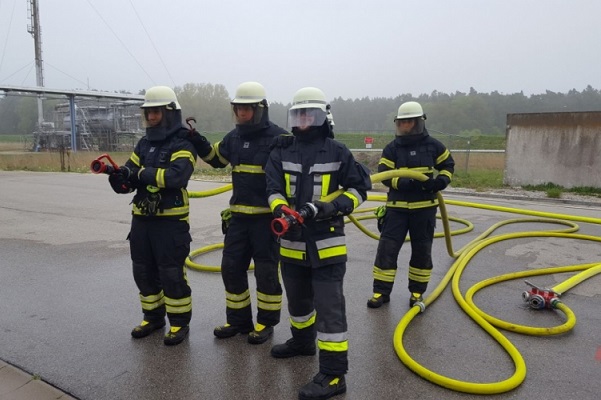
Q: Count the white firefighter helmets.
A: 4